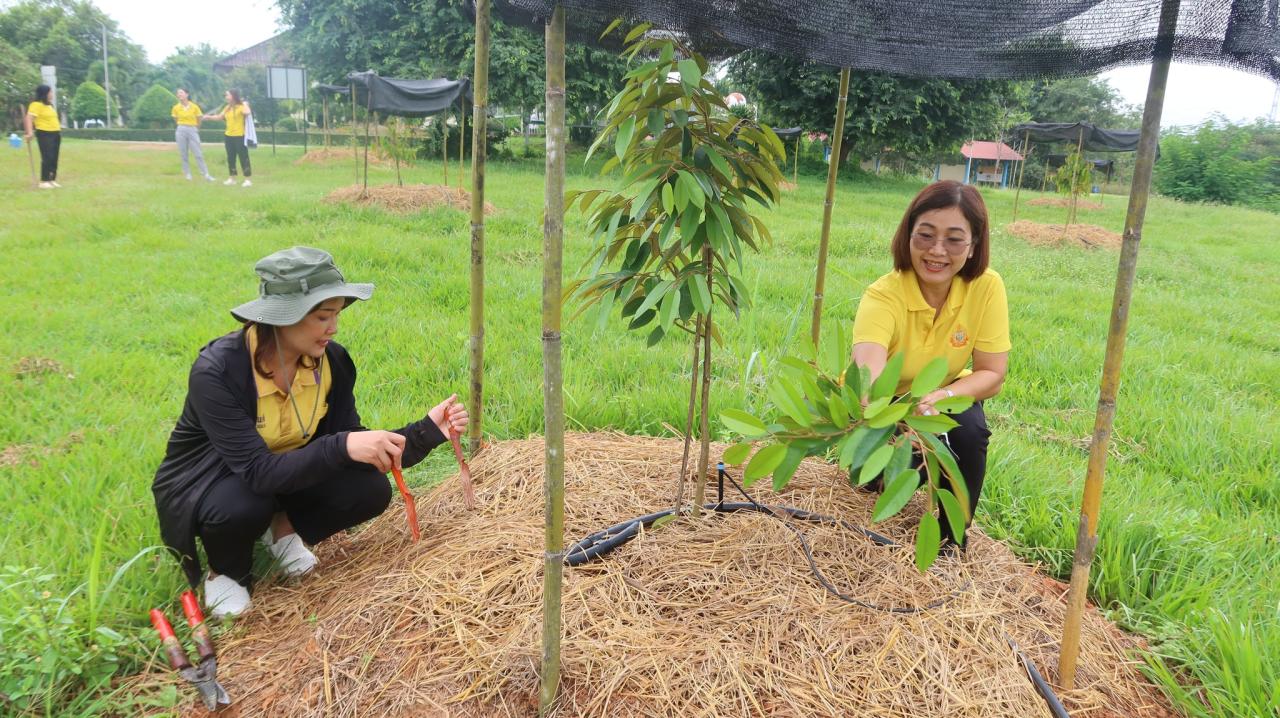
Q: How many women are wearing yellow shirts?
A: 5